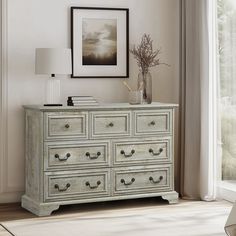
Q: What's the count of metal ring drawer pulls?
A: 8